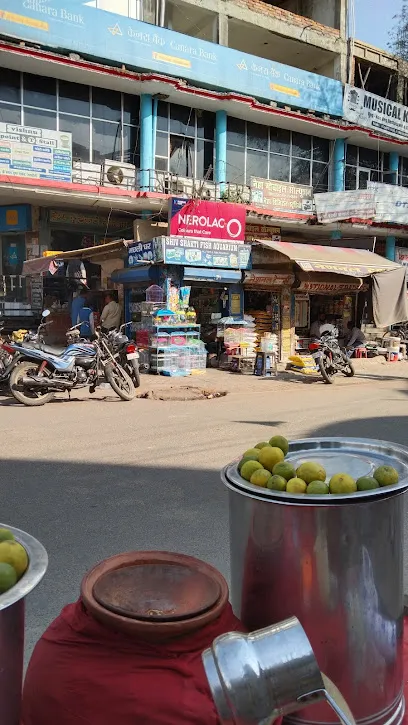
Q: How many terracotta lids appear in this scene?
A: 1